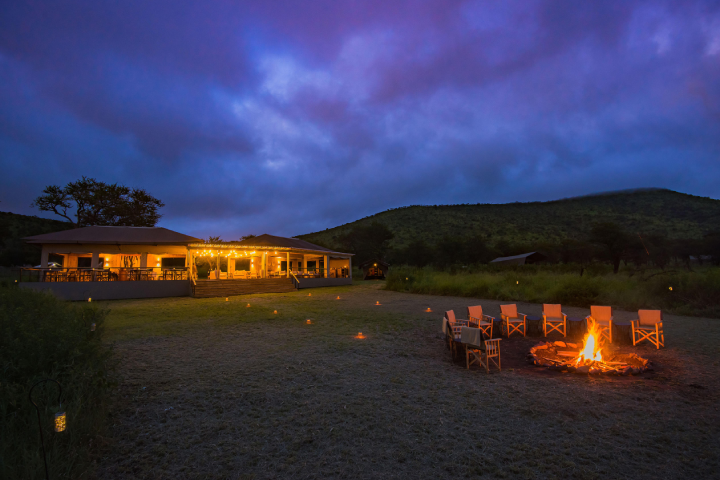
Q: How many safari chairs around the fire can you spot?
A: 8